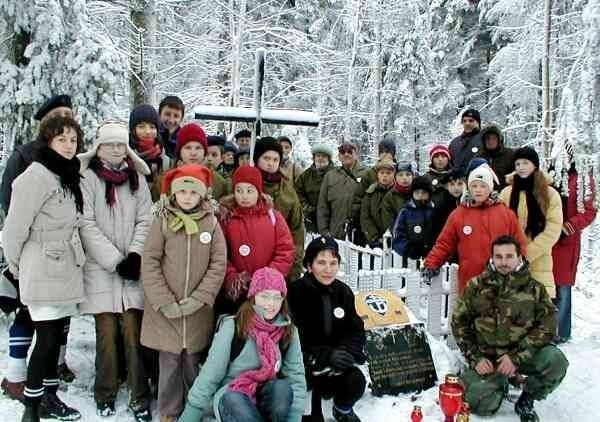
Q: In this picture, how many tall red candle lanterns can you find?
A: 1